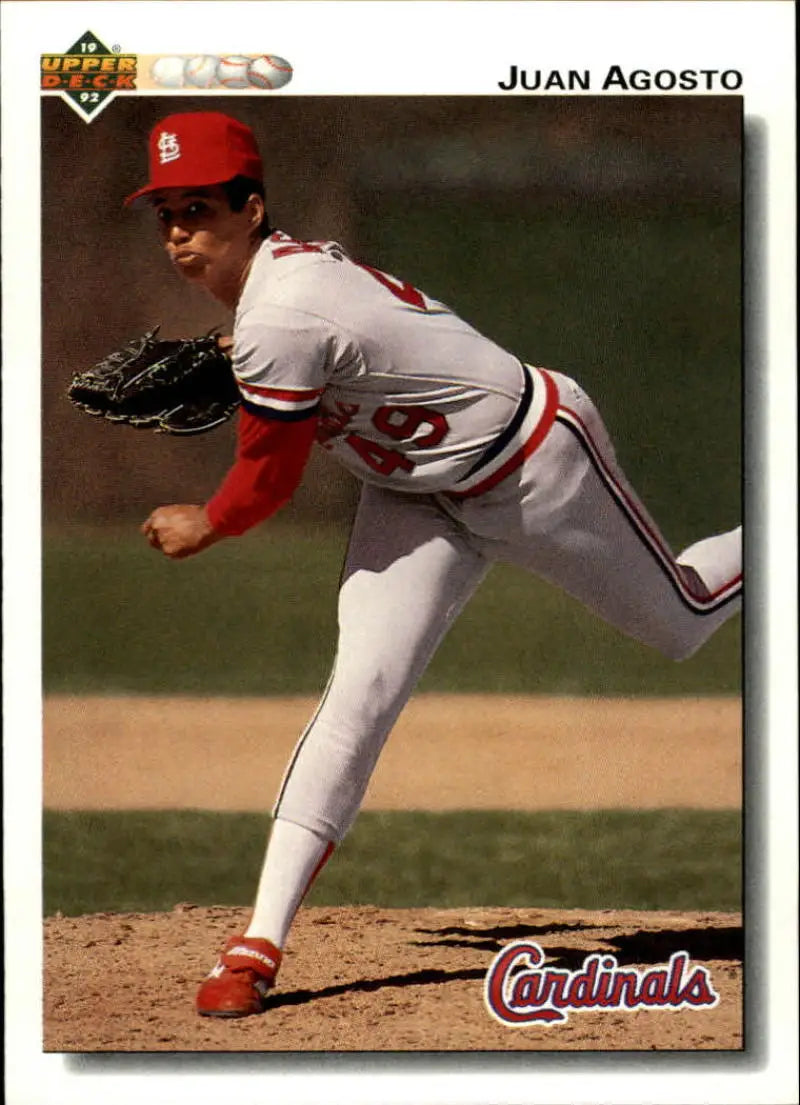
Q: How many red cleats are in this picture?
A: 1